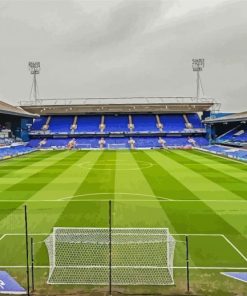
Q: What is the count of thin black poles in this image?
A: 4